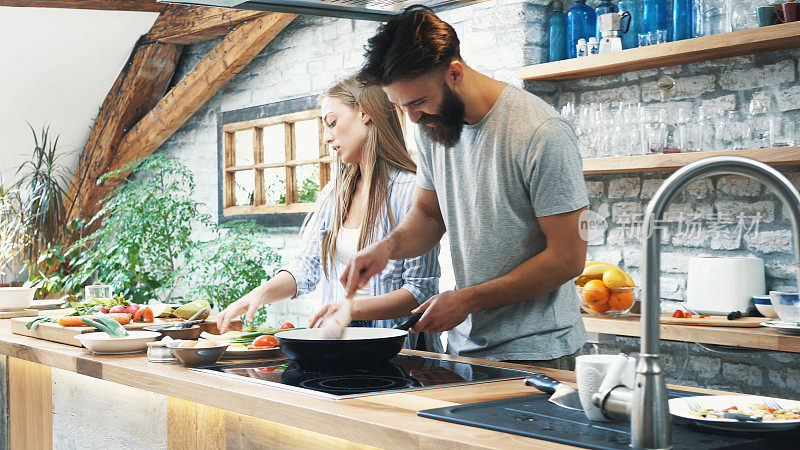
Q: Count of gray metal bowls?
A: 2